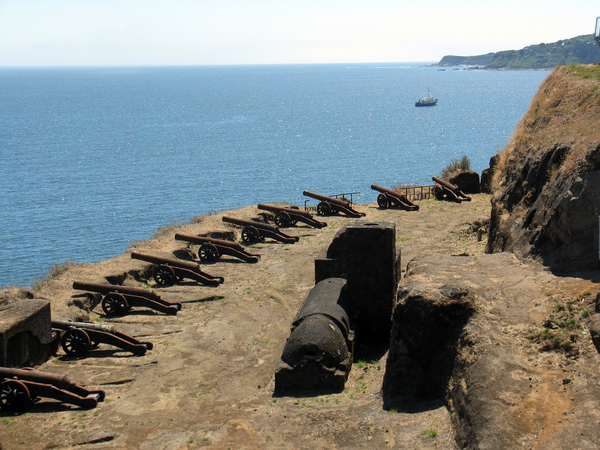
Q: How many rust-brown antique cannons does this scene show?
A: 10